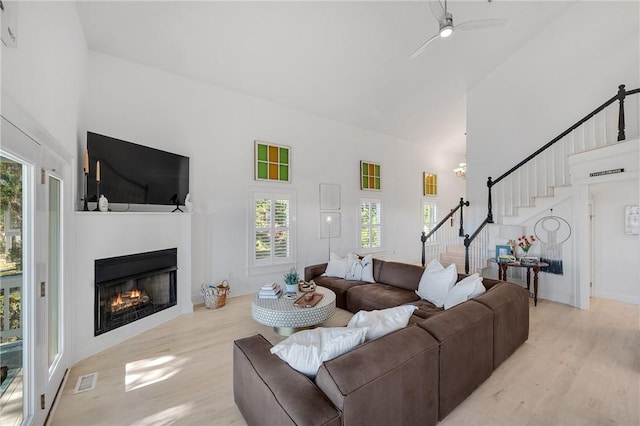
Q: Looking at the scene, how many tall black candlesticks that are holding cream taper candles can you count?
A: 2